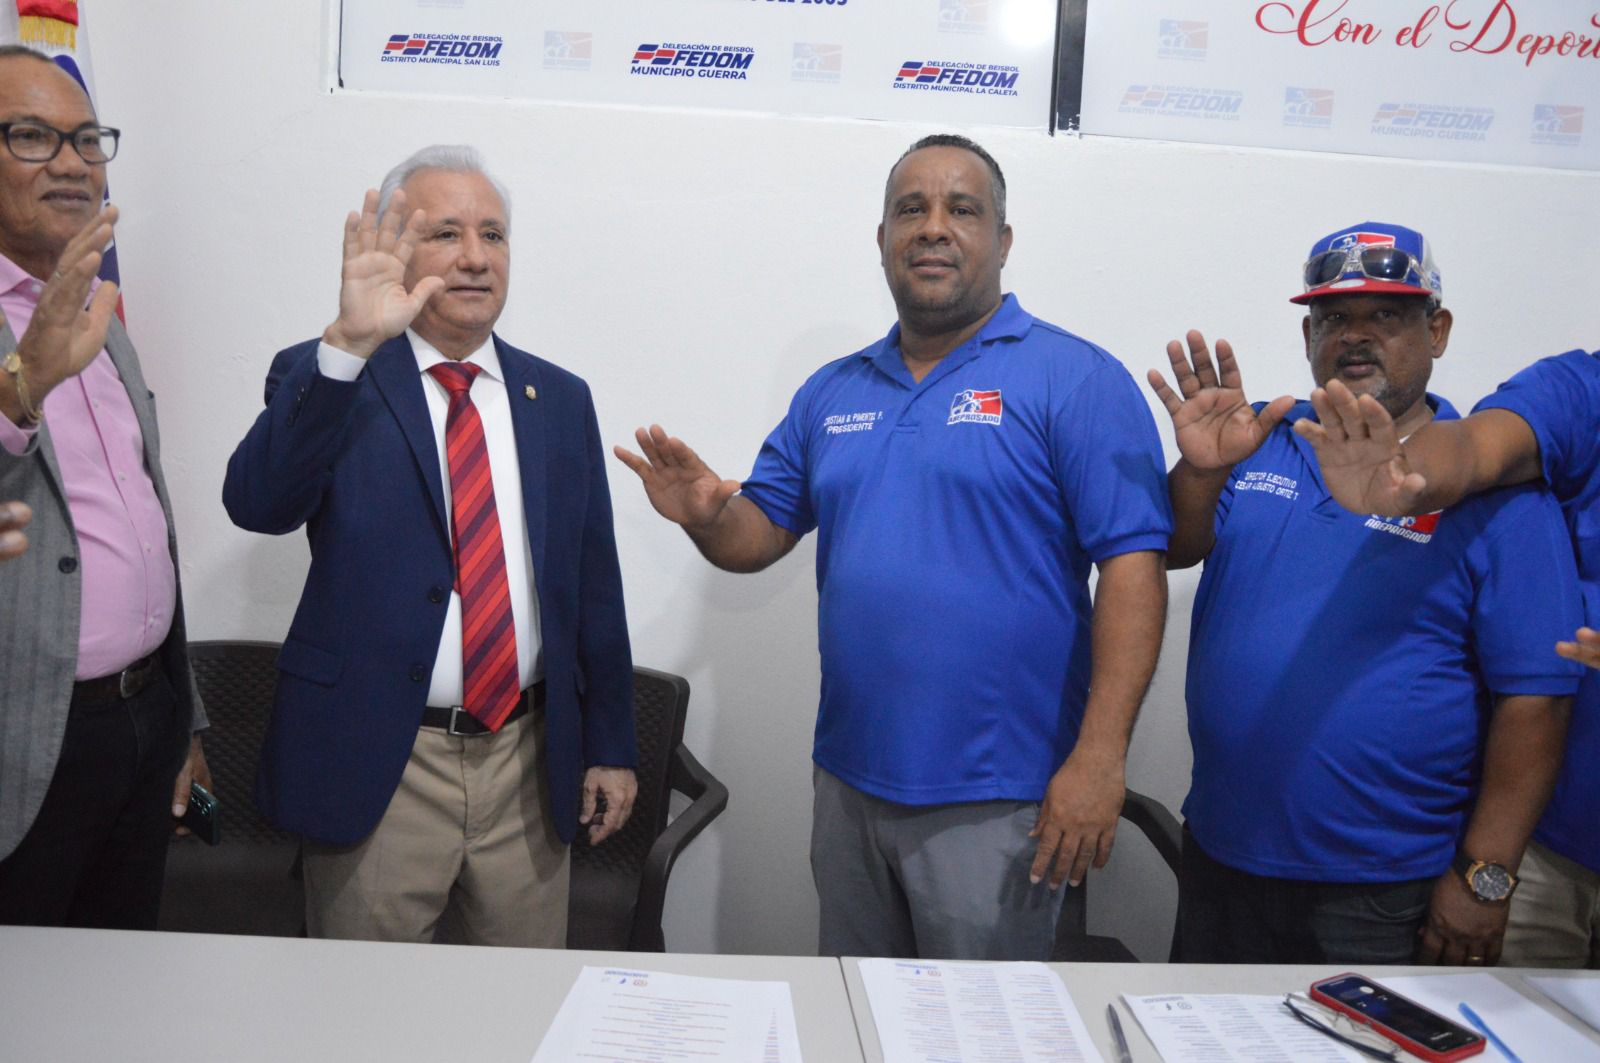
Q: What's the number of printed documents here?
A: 3